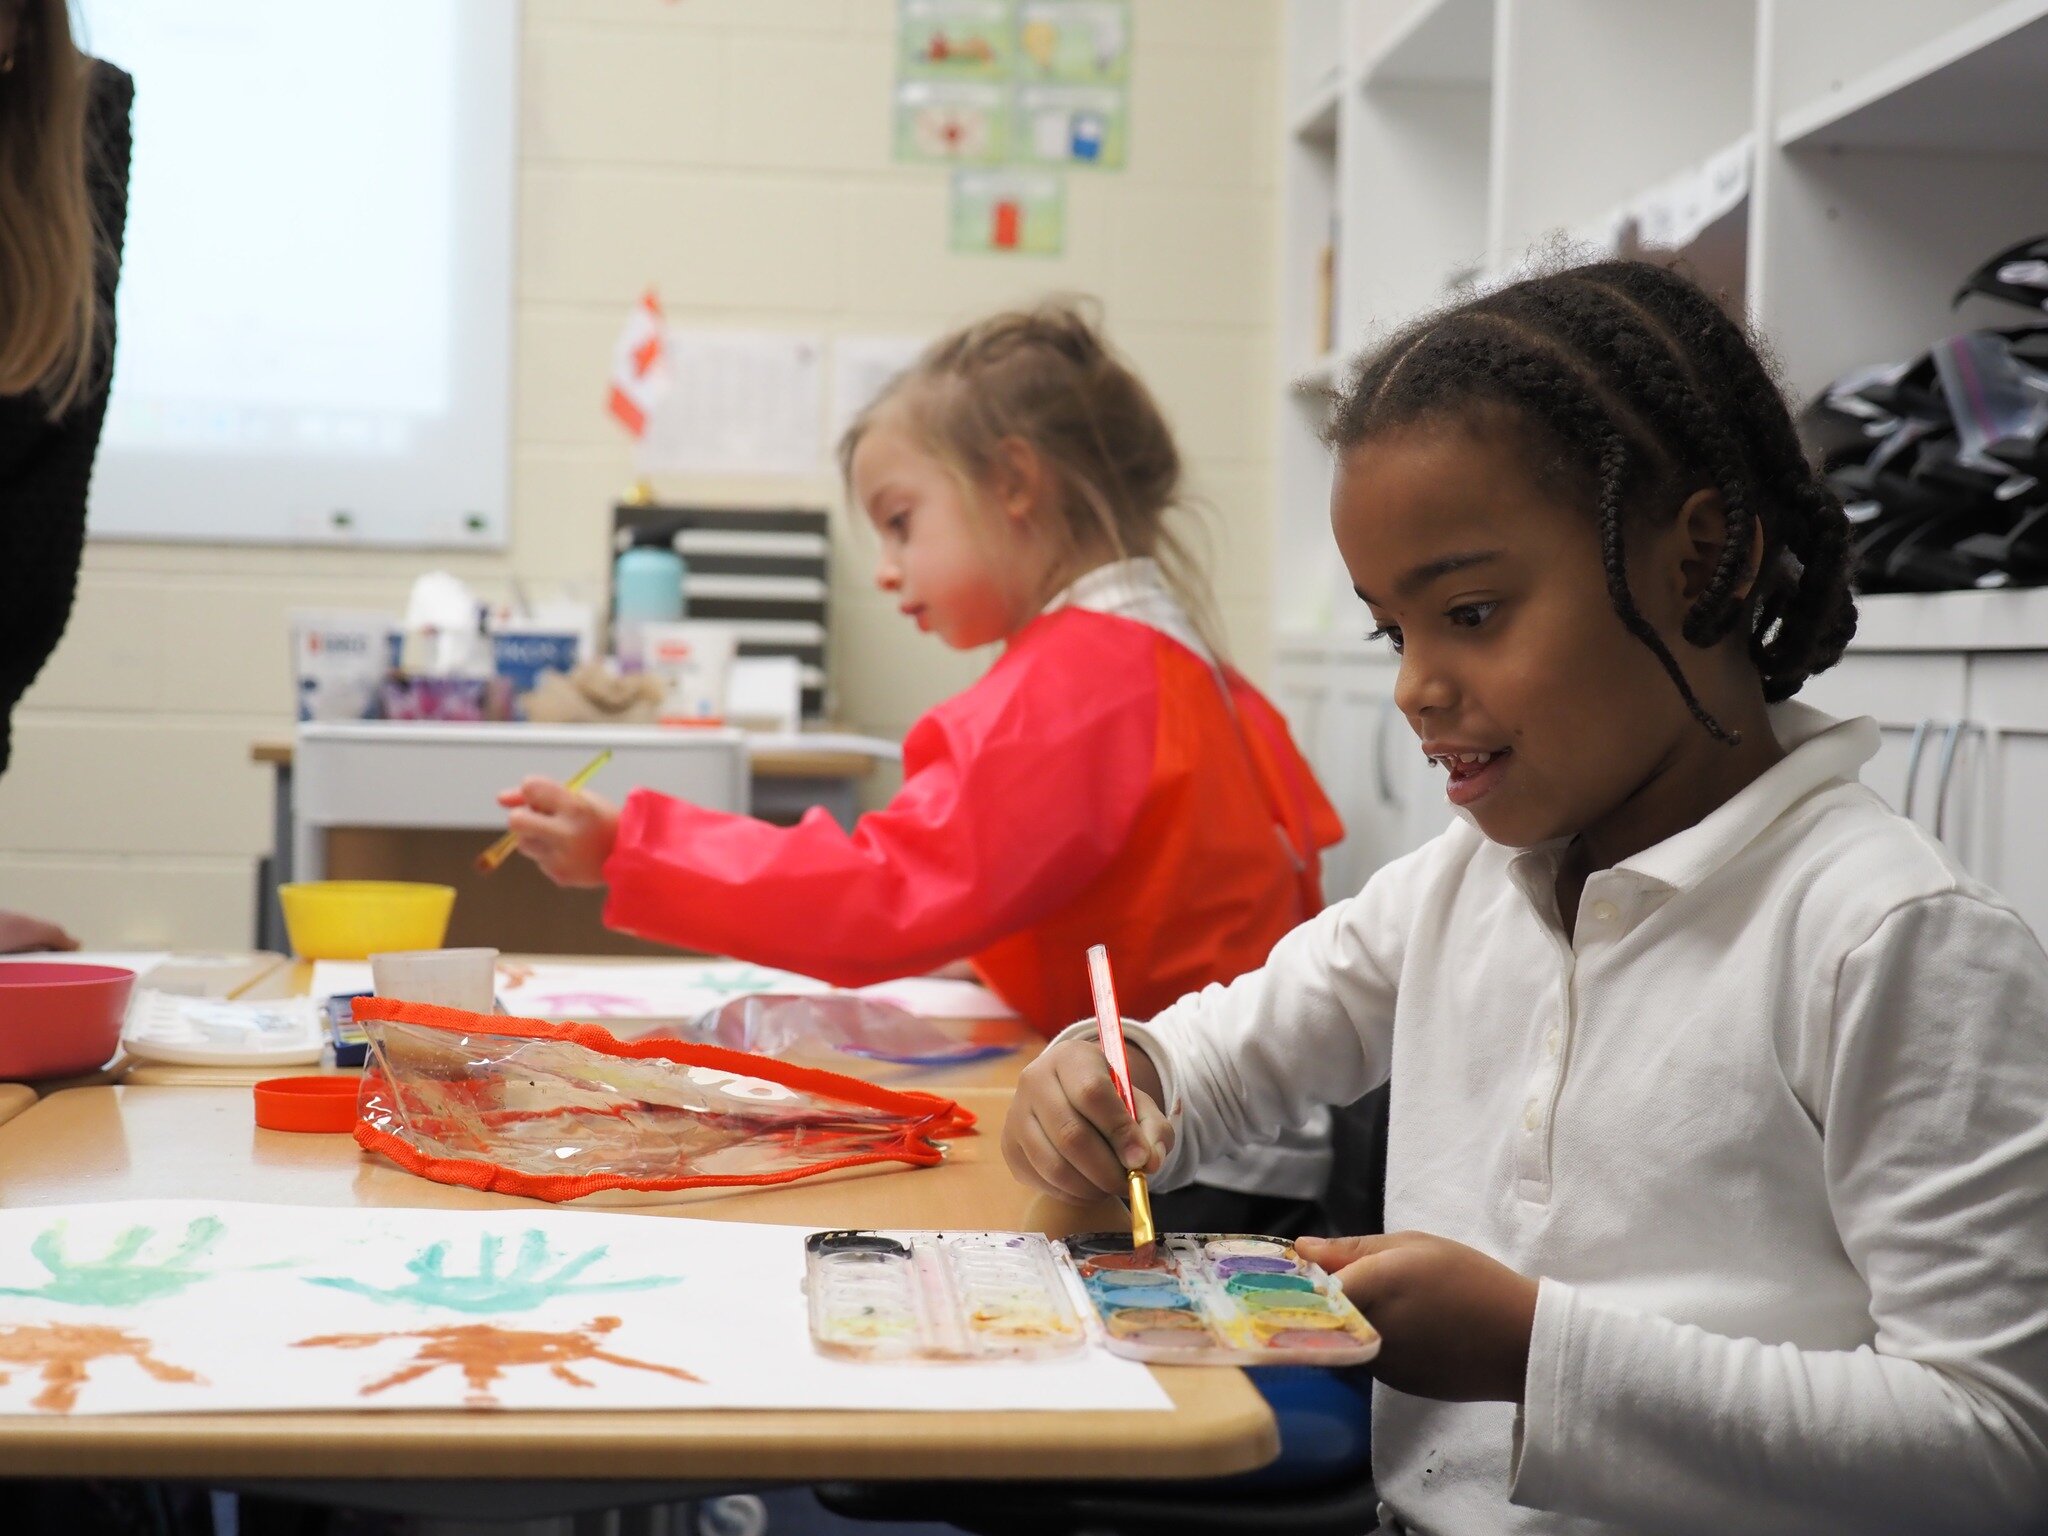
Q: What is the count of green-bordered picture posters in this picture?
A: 5